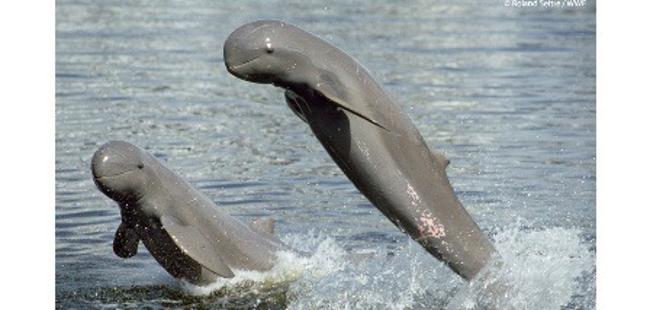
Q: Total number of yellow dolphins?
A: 0